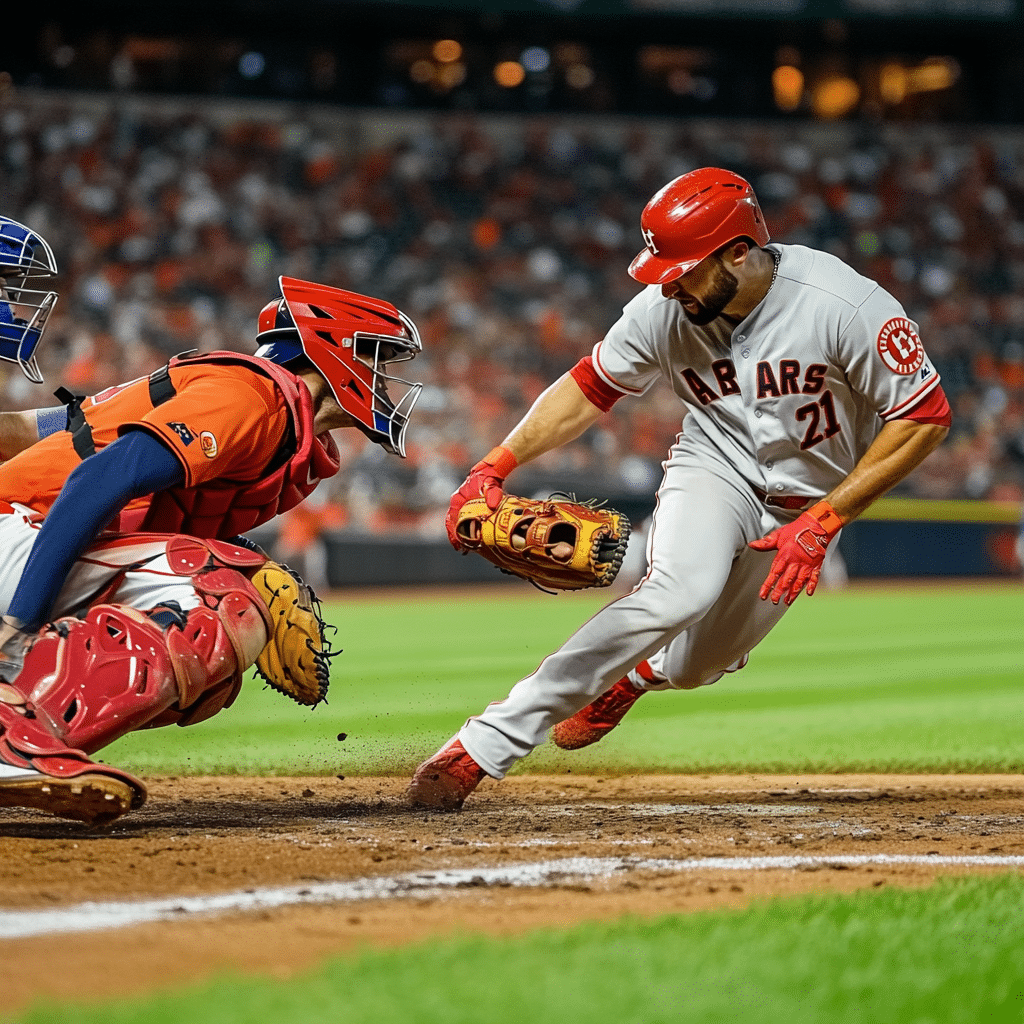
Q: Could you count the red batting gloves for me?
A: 2